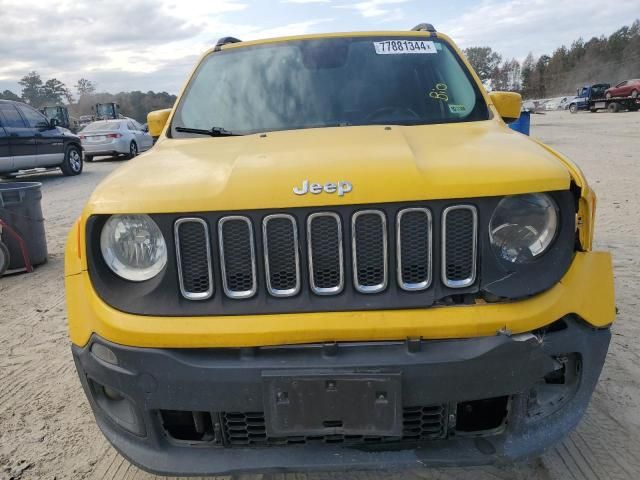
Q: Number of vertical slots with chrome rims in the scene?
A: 7